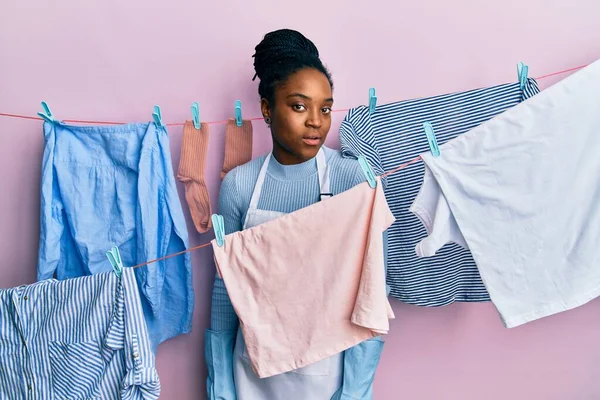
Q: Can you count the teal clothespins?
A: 10